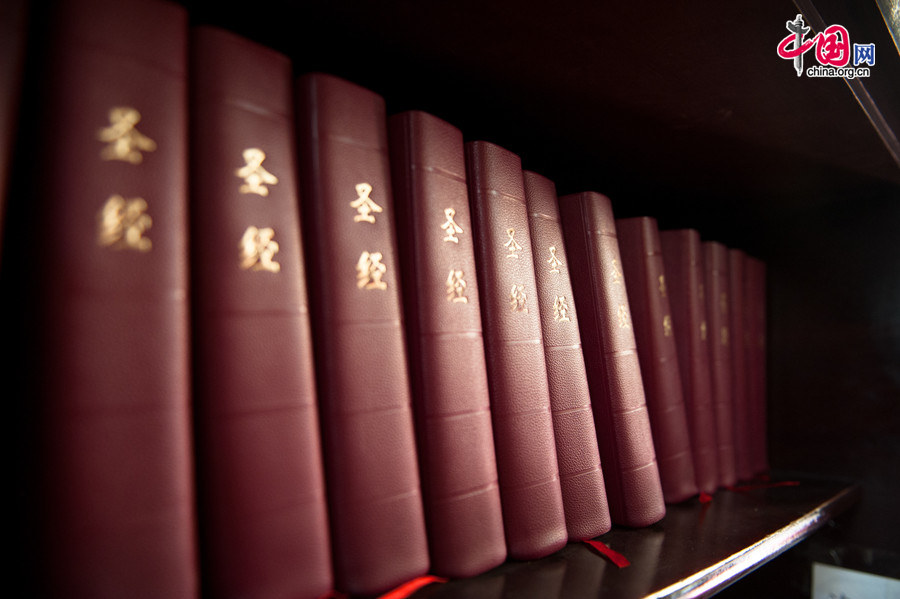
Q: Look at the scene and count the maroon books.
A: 12